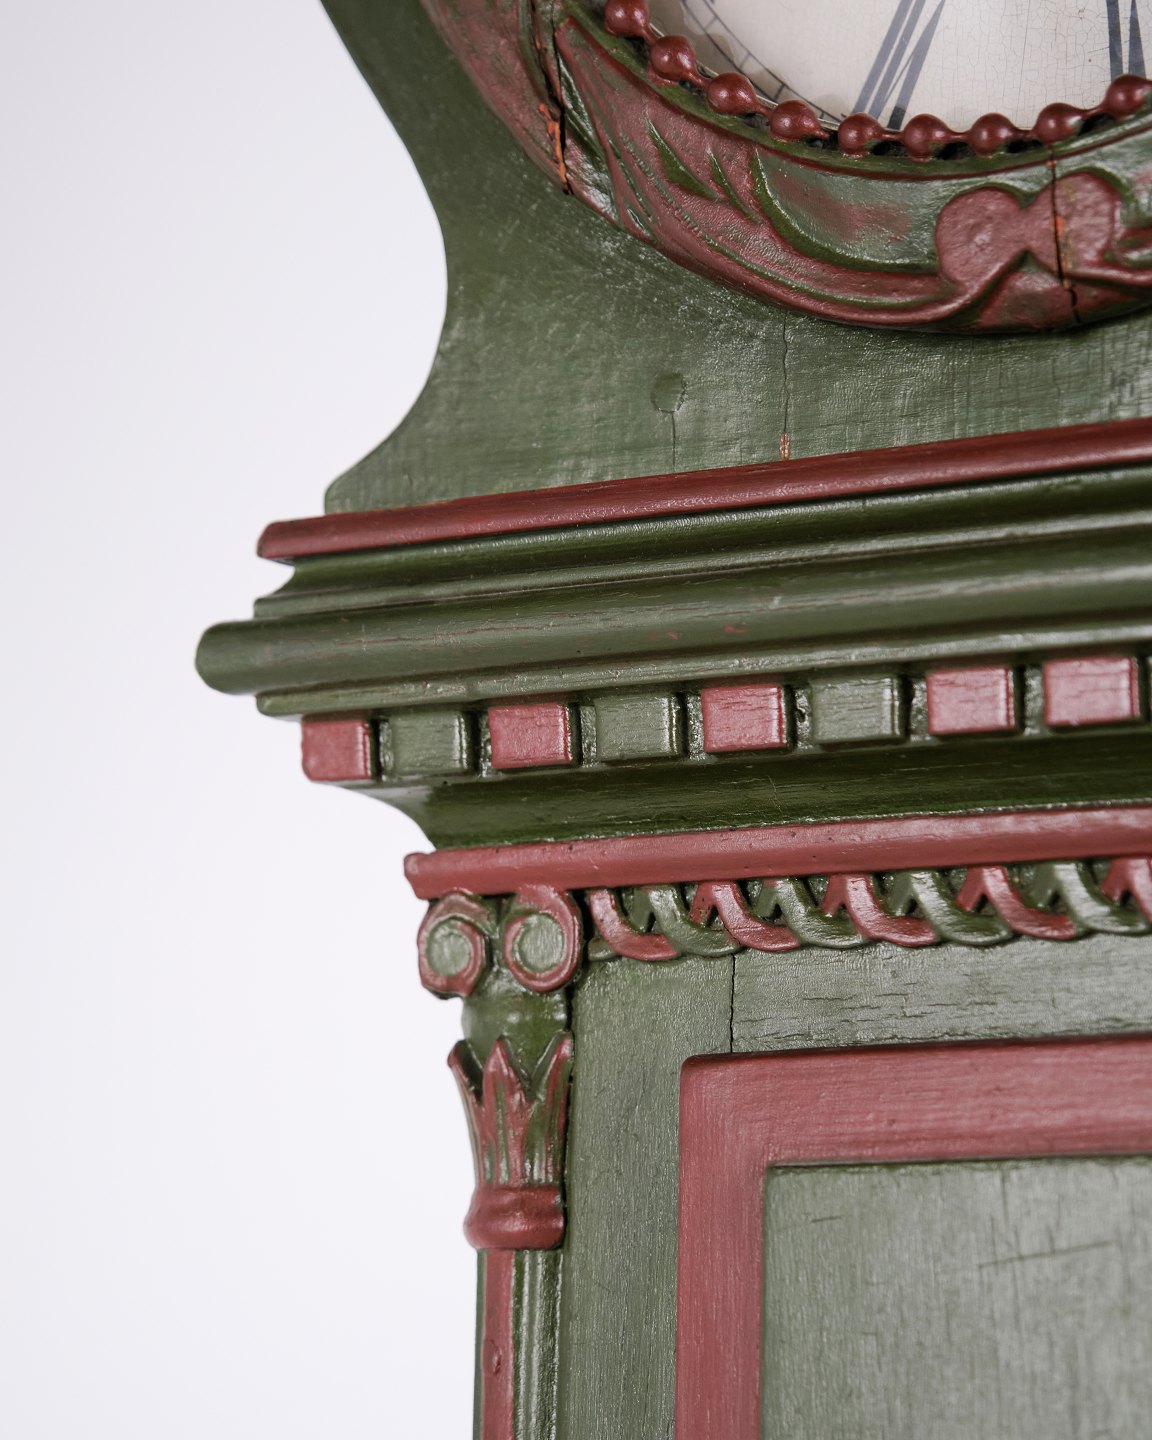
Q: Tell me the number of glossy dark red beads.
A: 9